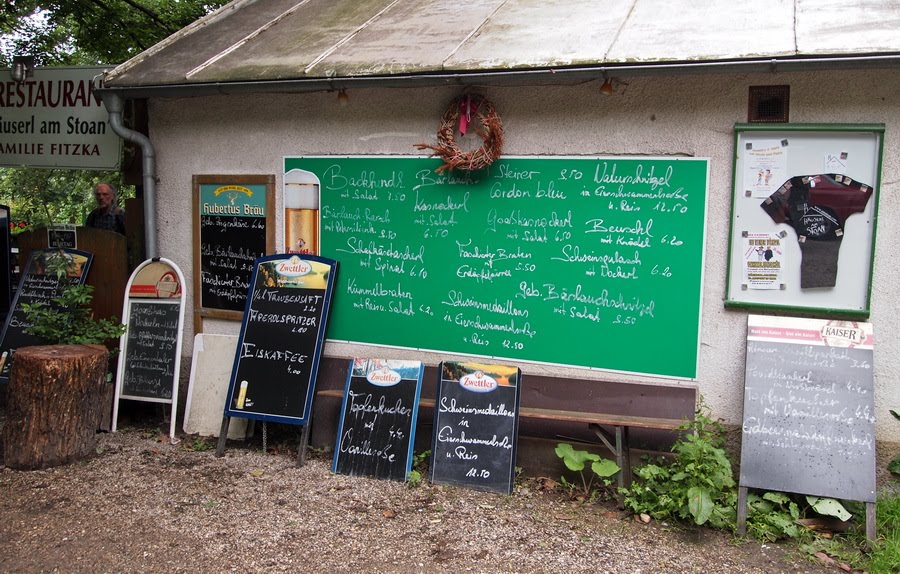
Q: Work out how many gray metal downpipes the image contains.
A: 1